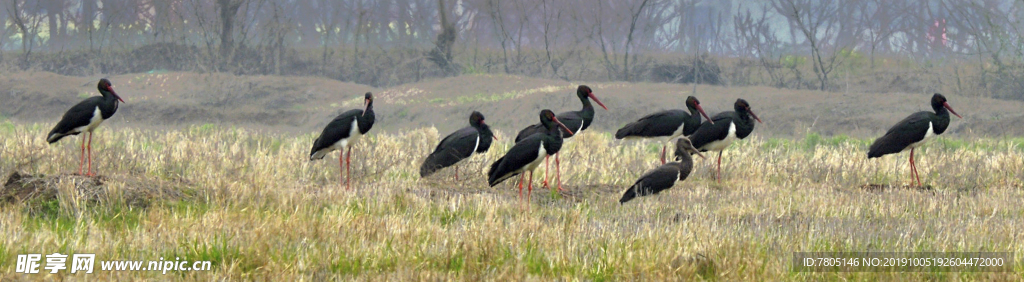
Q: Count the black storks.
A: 9